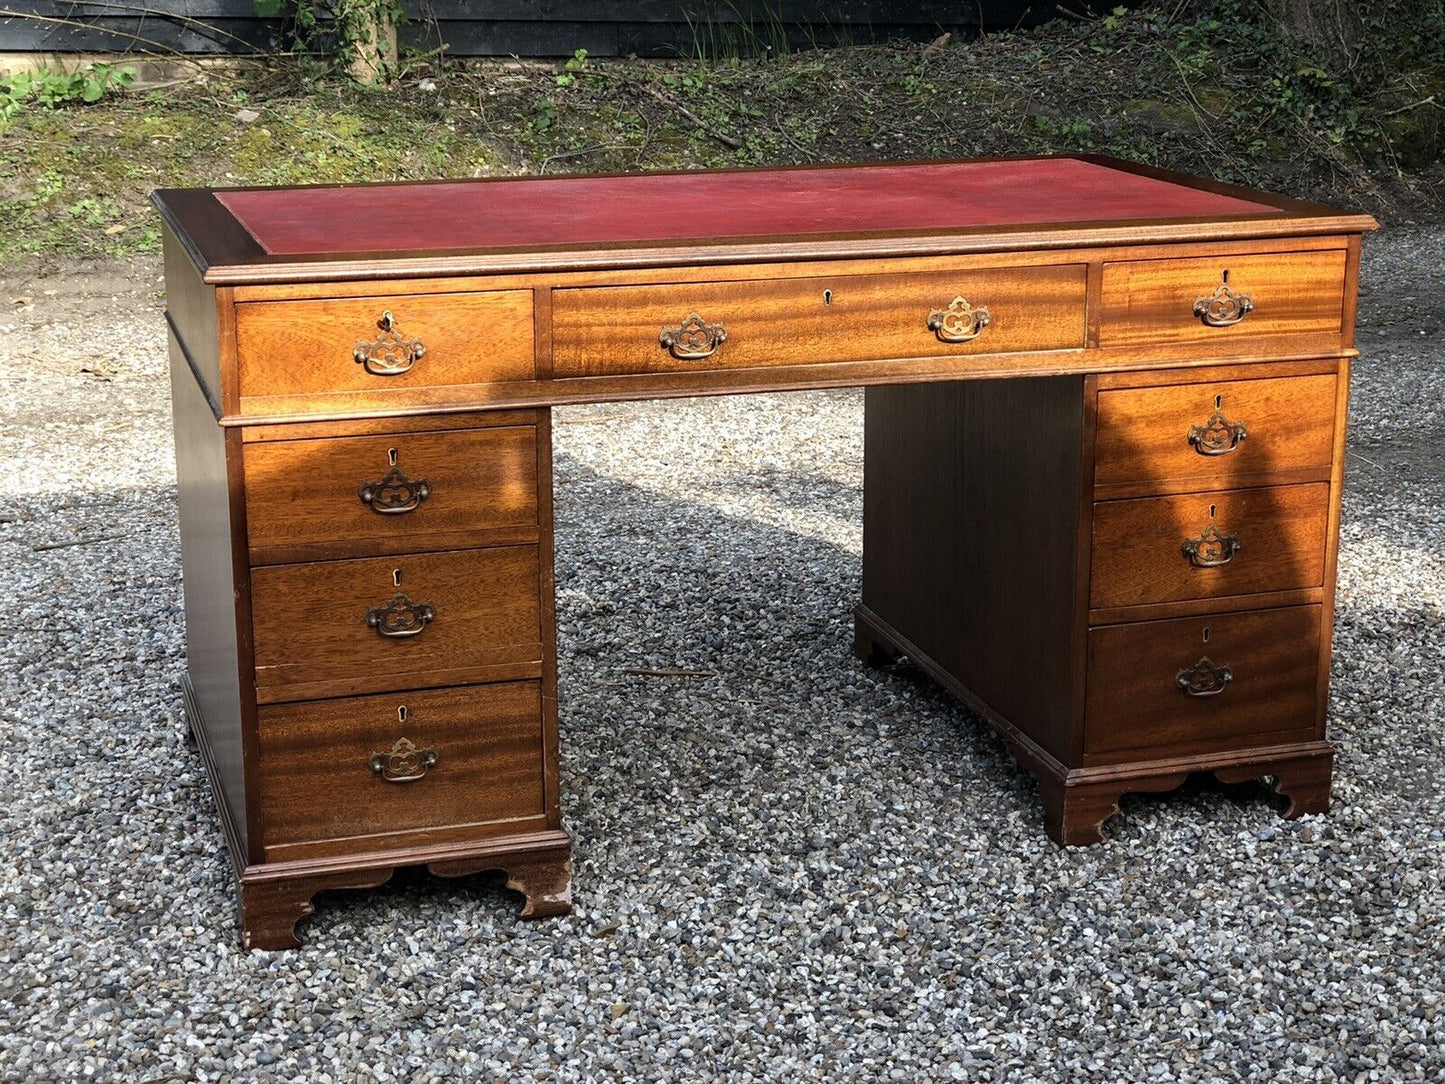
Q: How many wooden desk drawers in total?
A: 9